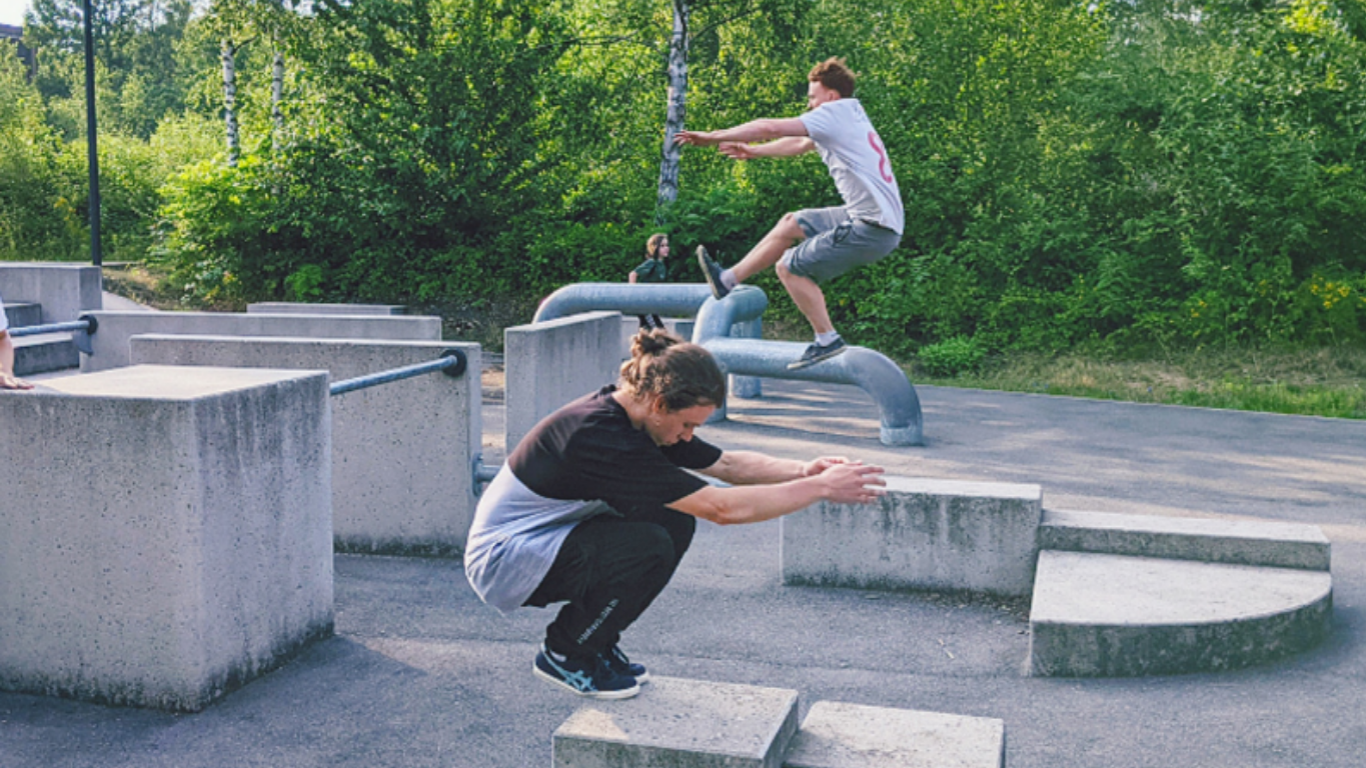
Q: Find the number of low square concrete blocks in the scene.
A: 2